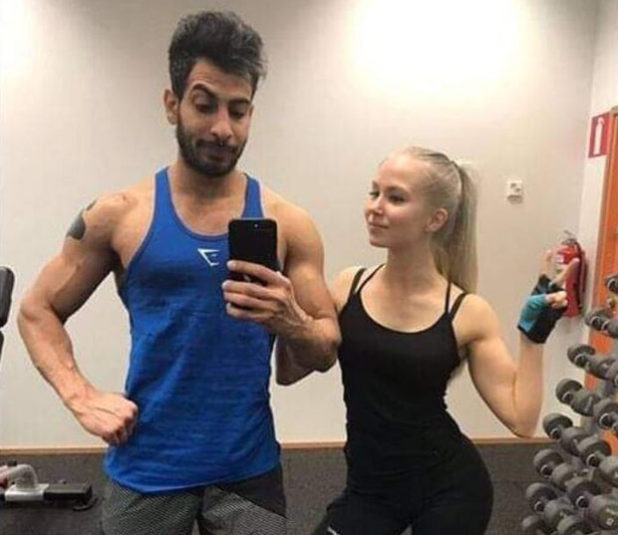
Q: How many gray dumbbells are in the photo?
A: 13